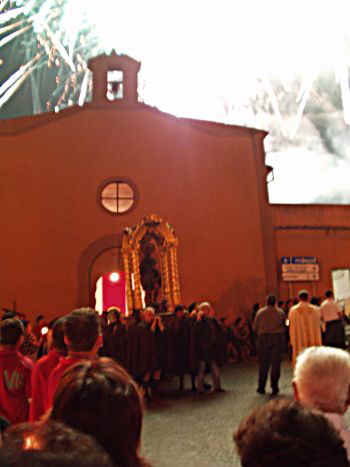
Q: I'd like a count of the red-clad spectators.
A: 3